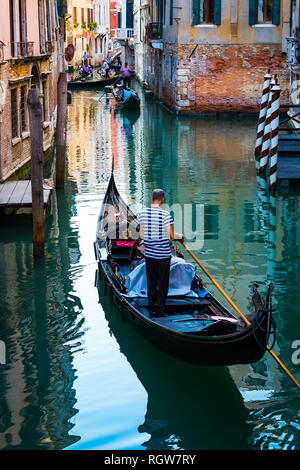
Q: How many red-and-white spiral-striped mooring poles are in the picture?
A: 3